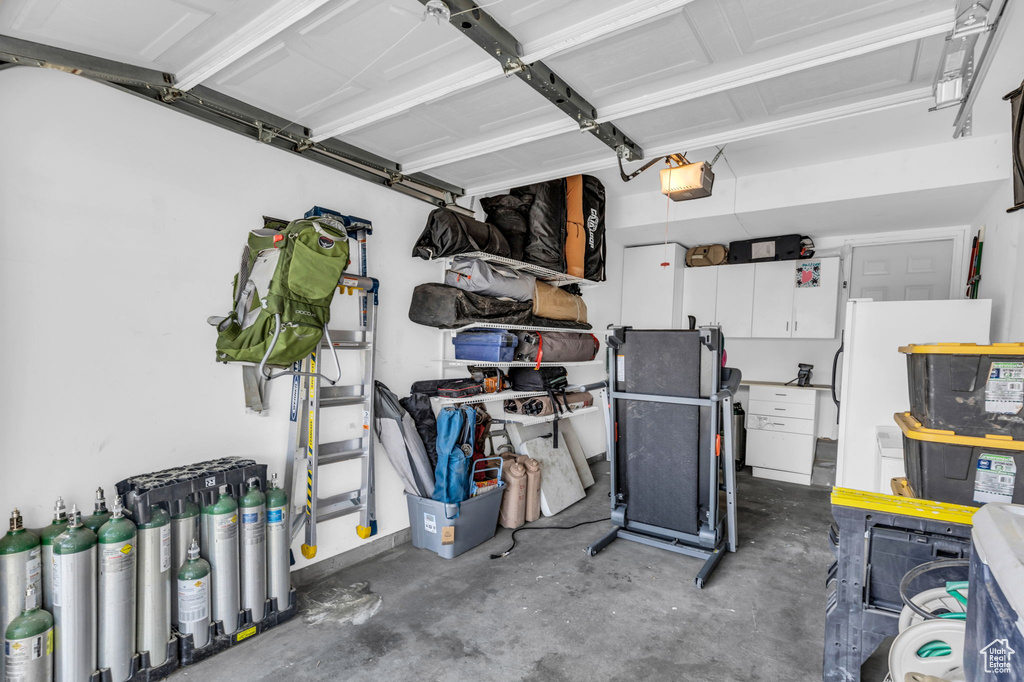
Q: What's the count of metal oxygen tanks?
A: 13